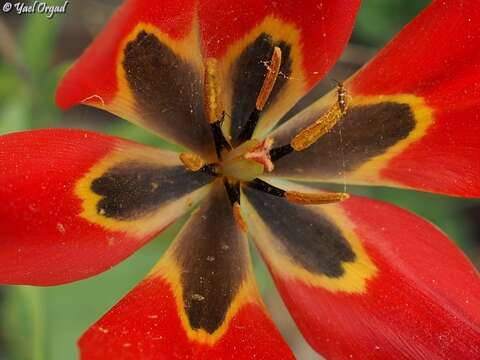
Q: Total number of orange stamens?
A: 6